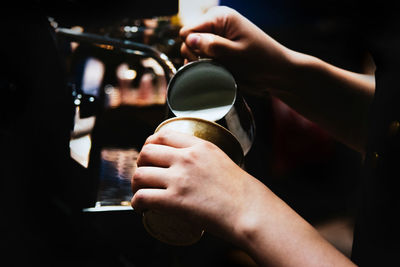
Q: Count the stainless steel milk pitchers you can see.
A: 1